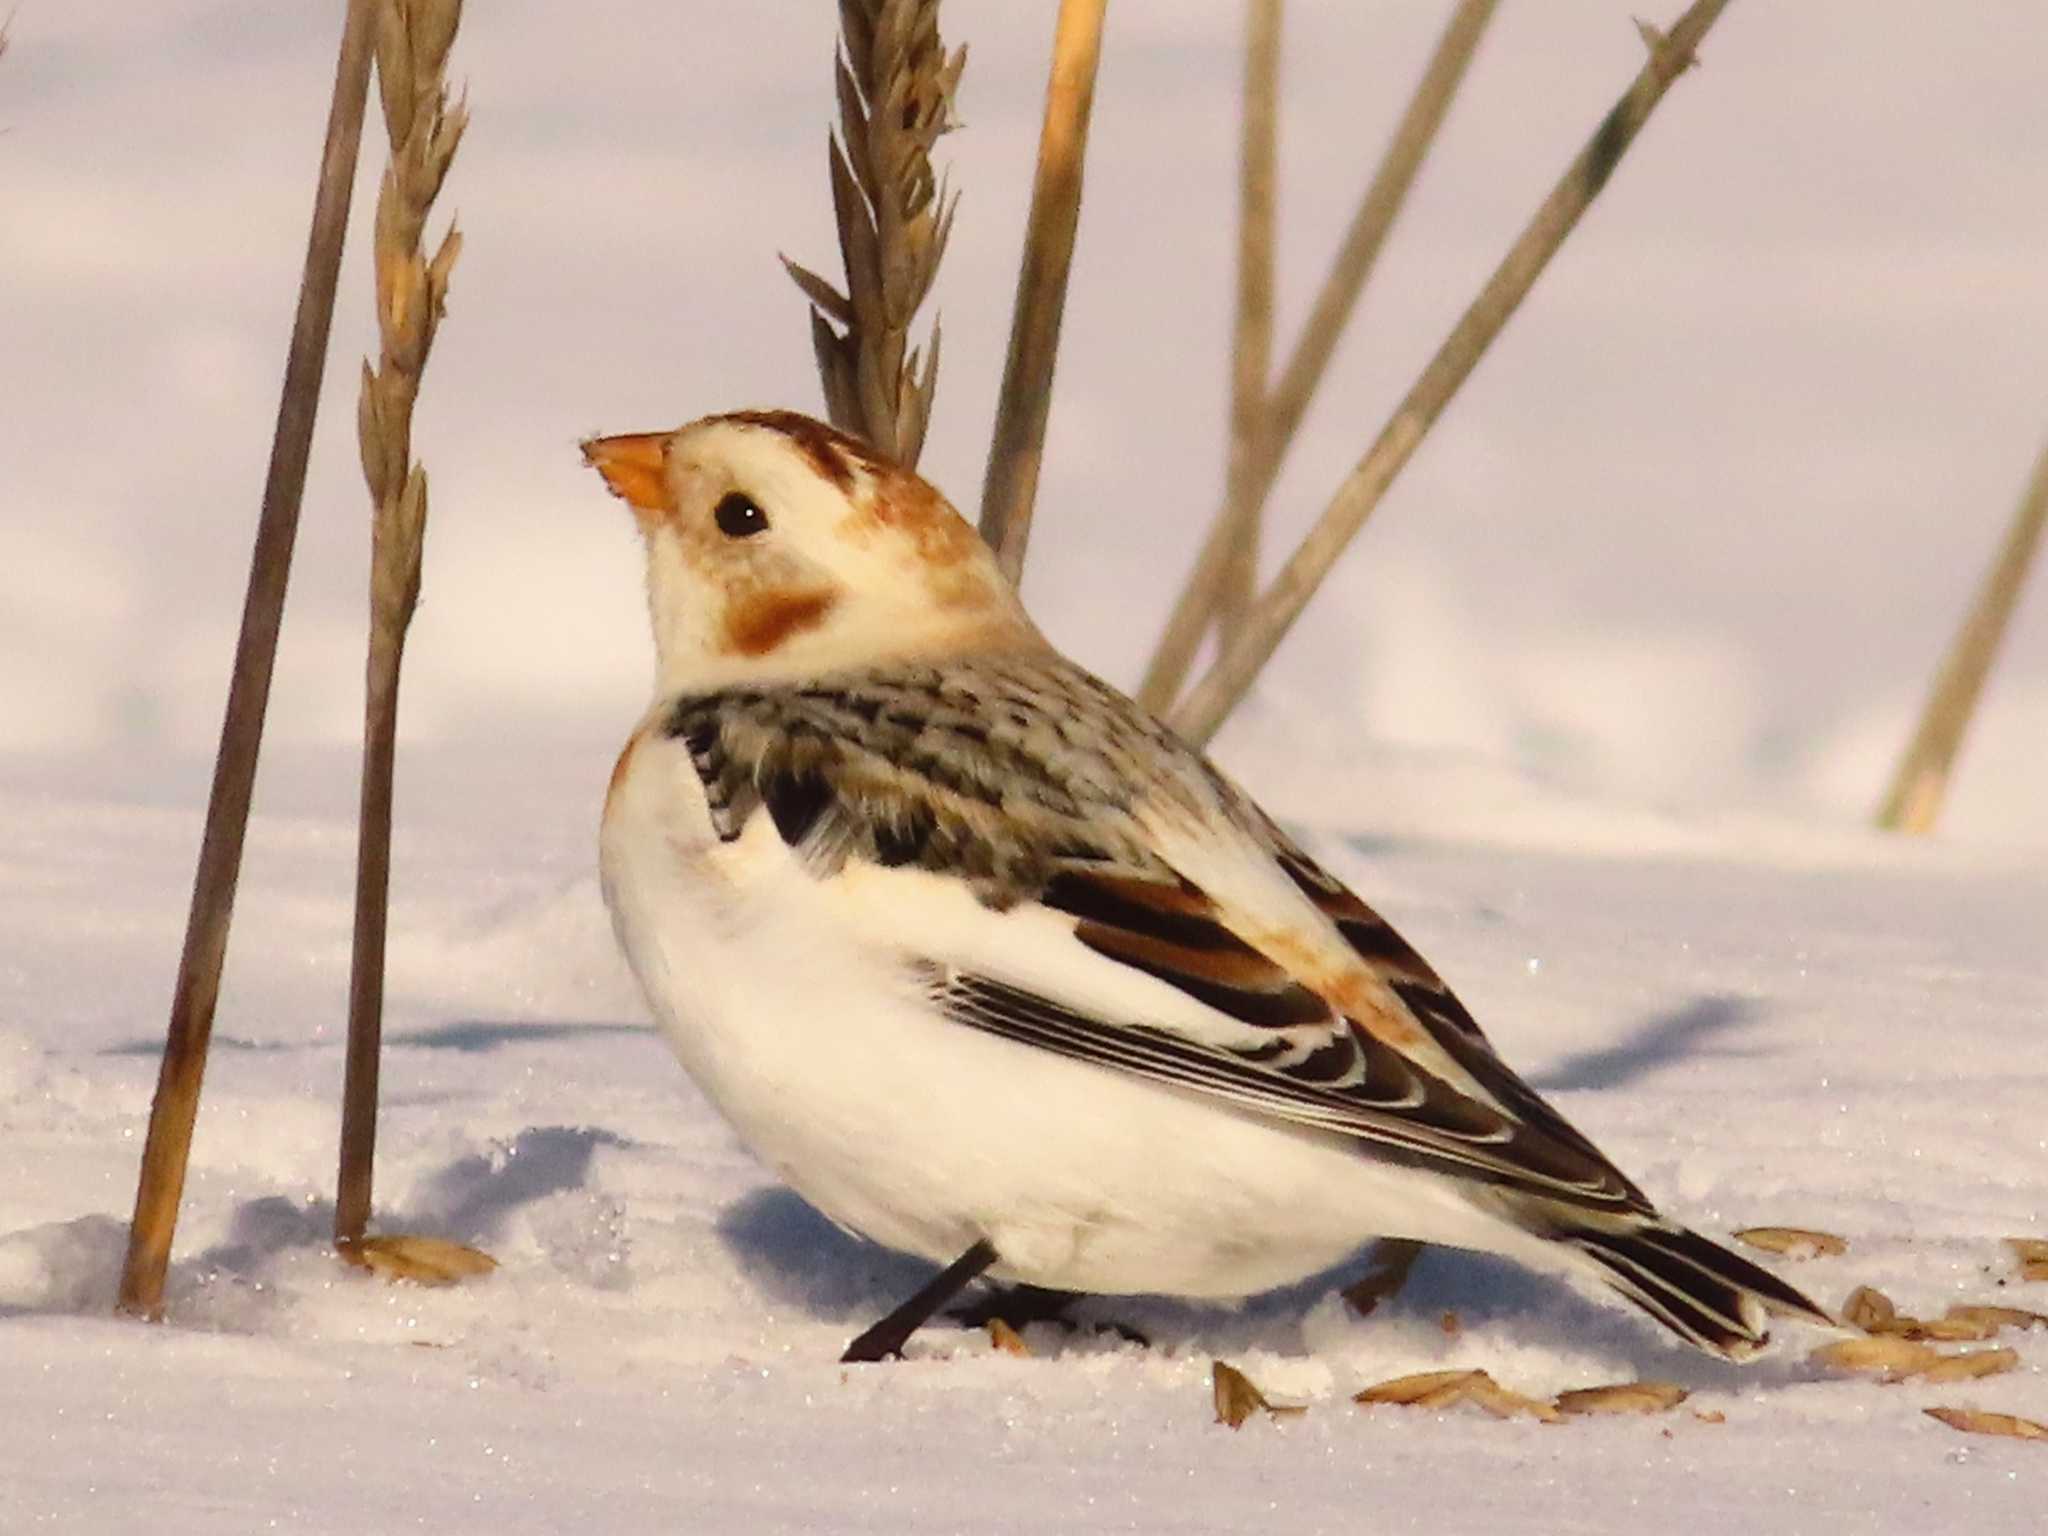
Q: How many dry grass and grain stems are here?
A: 8